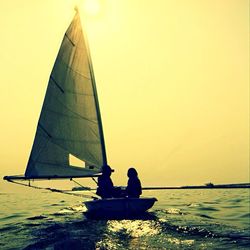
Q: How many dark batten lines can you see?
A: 3